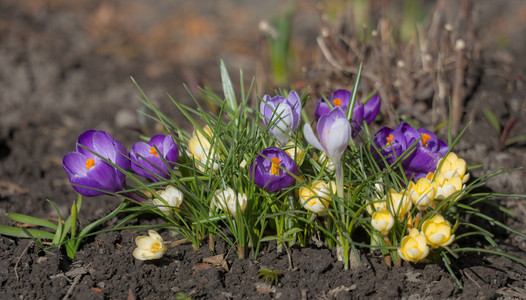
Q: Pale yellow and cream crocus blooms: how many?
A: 15